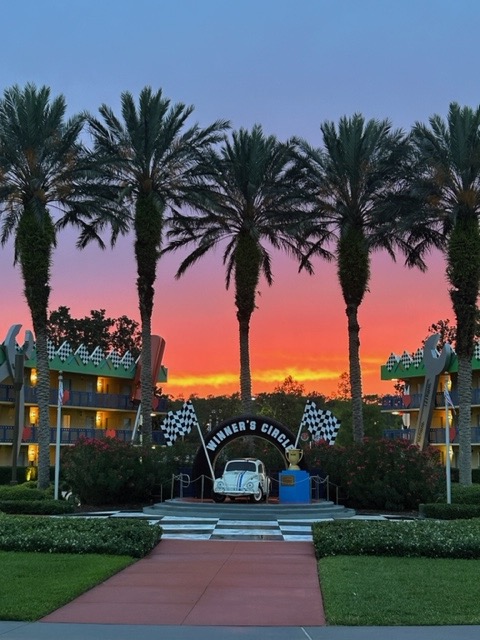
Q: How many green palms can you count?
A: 5